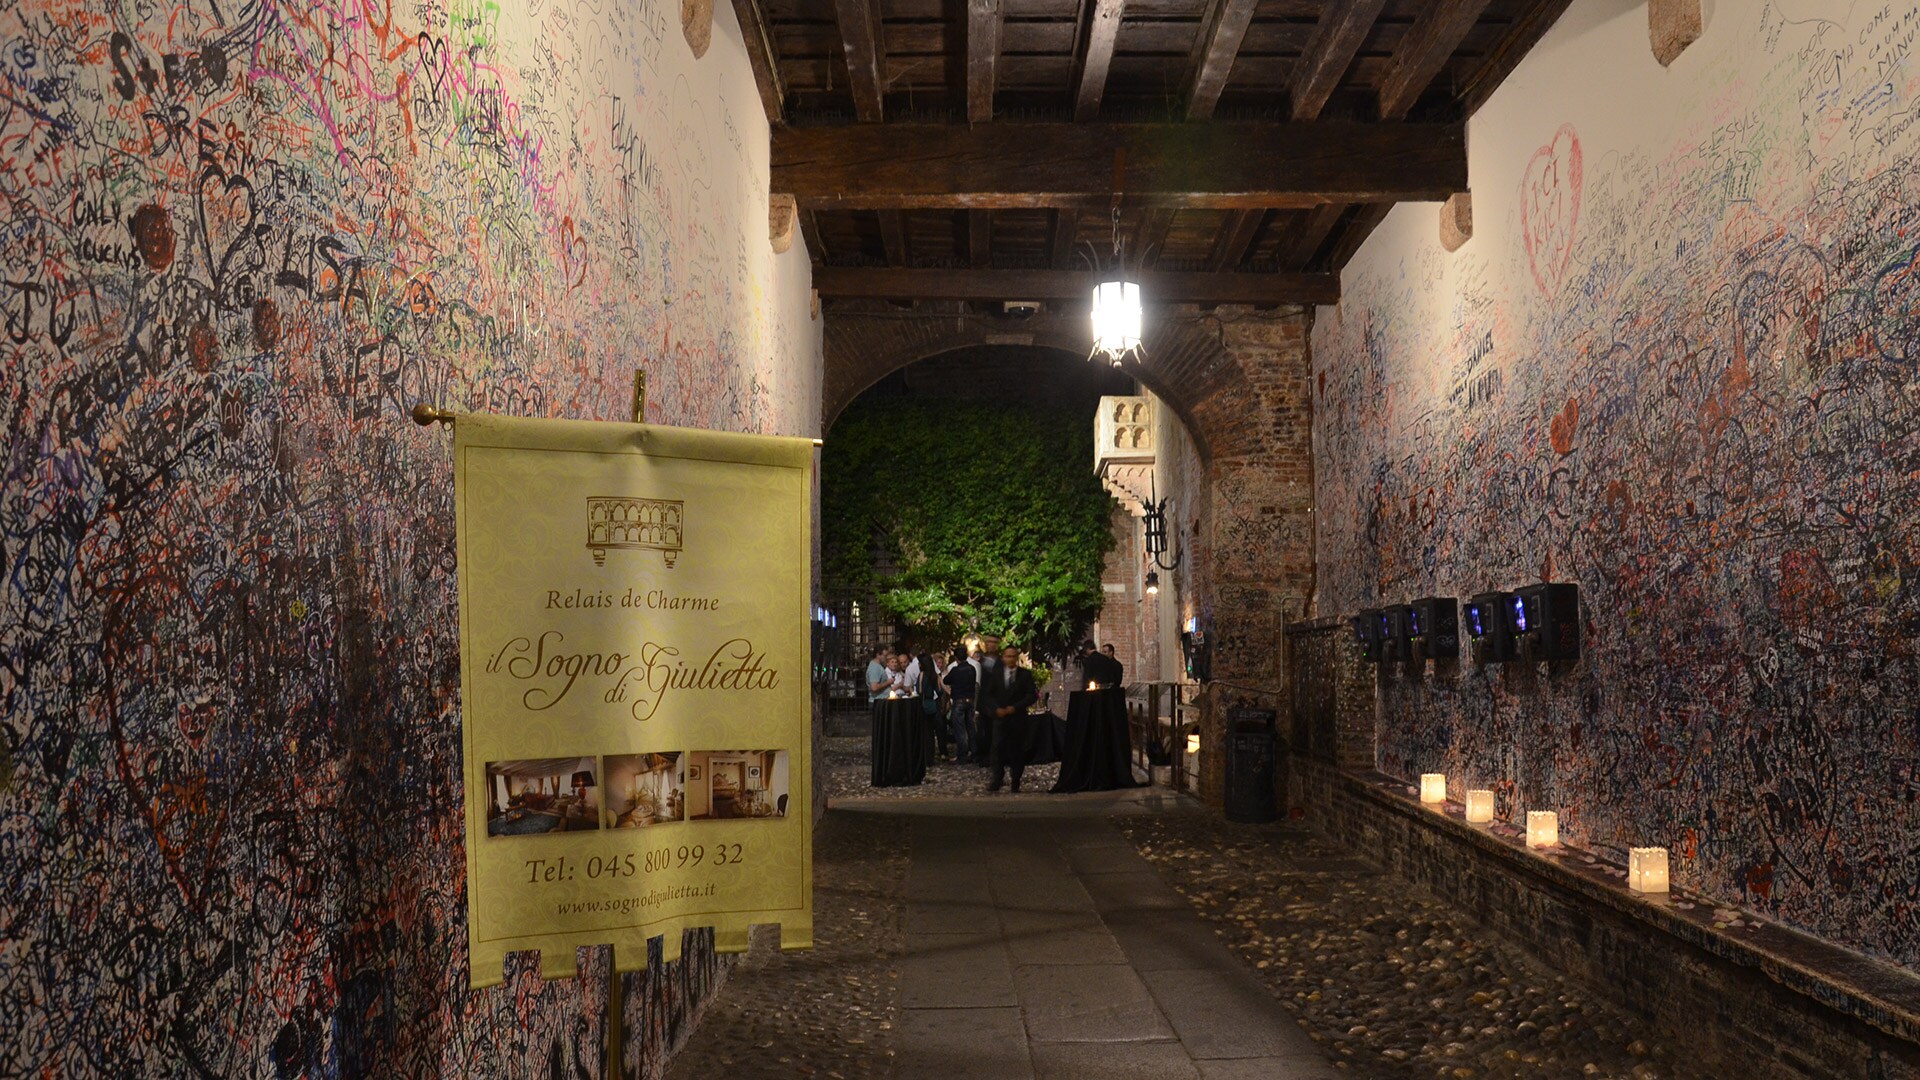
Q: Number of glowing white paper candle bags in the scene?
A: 4